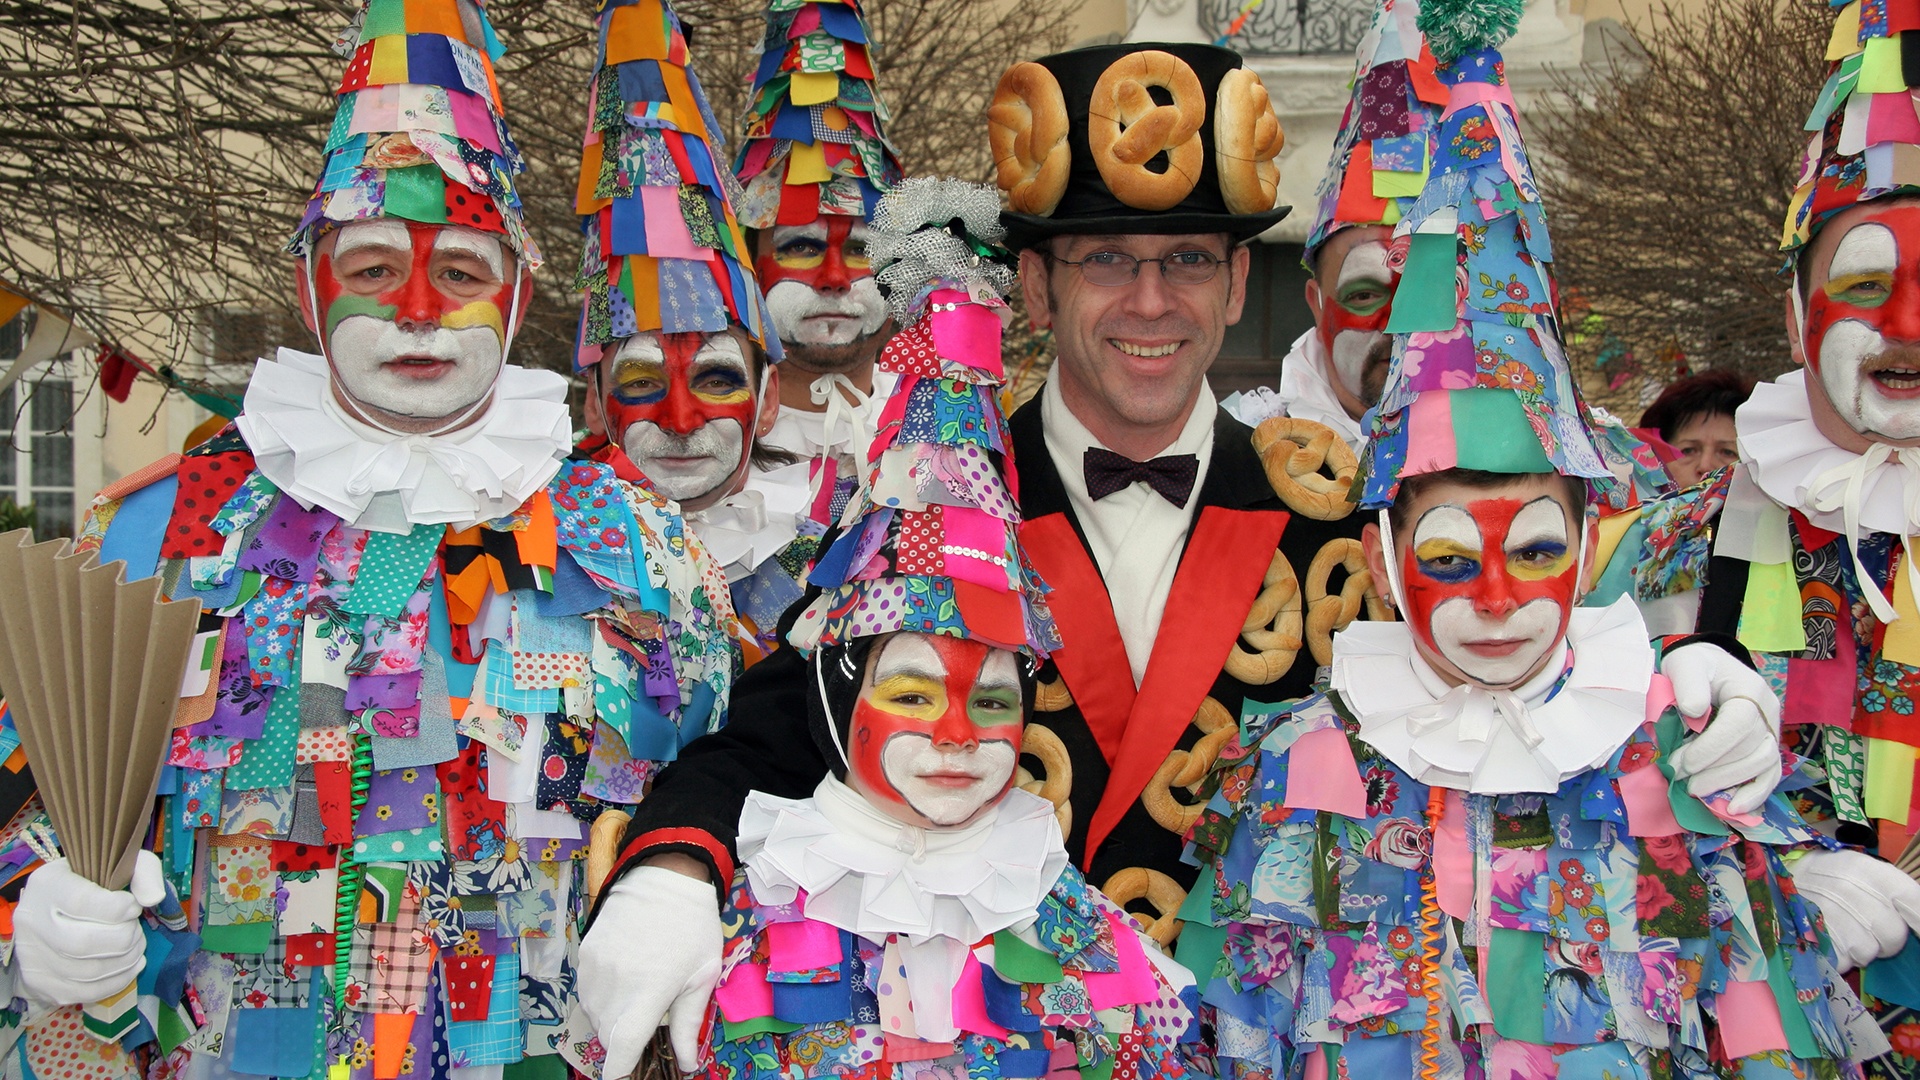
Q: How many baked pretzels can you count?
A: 11